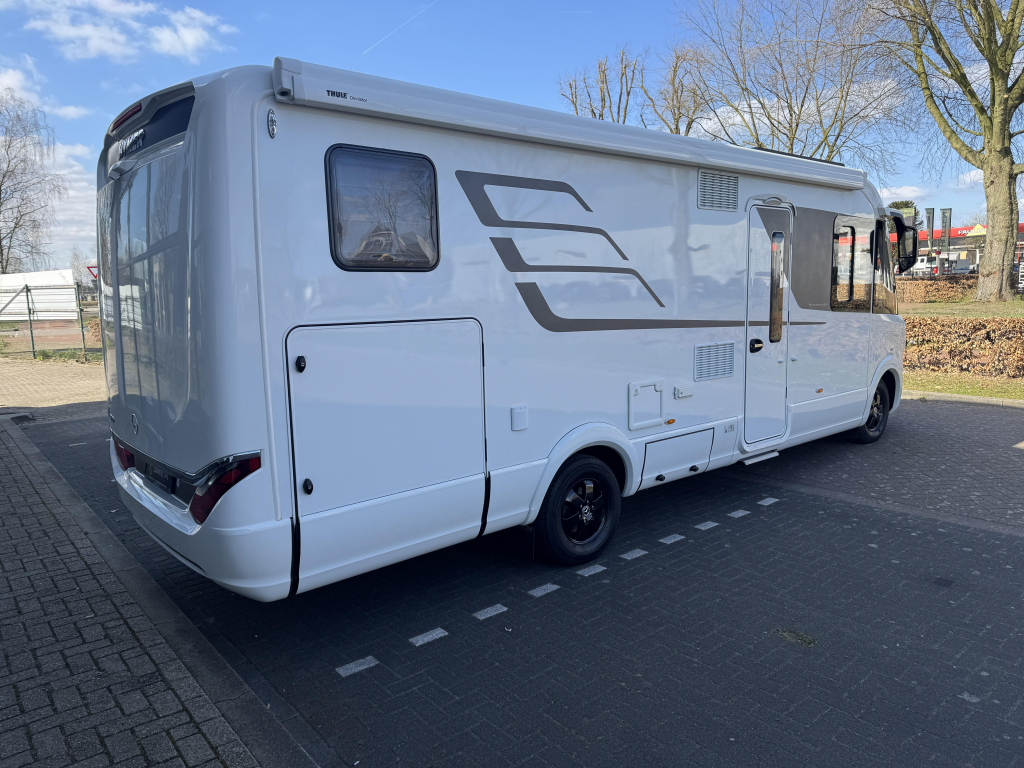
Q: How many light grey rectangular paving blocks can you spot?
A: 10